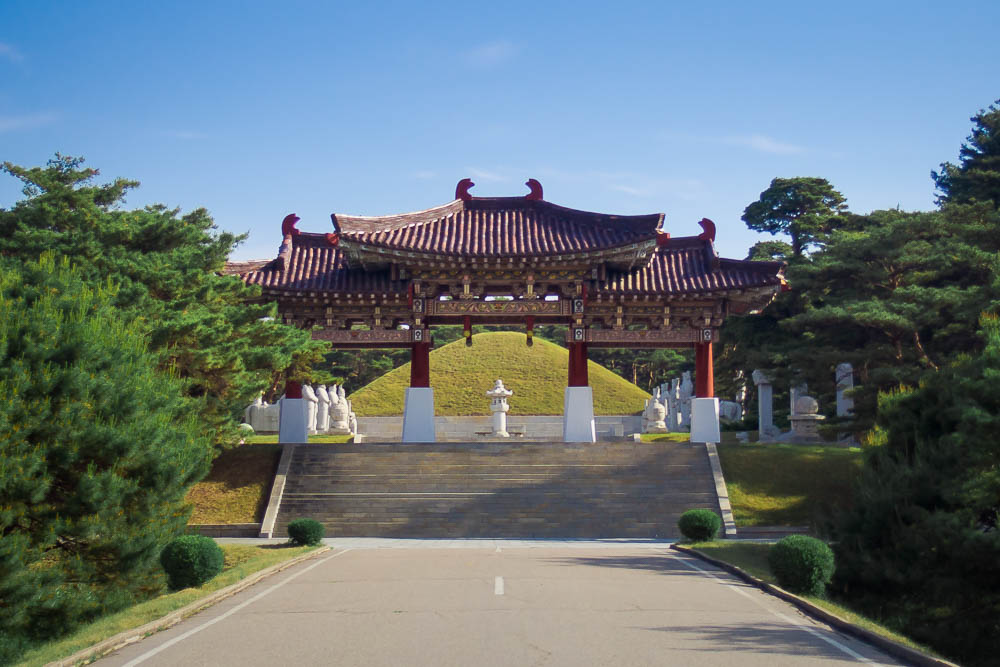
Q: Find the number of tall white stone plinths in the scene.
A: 4